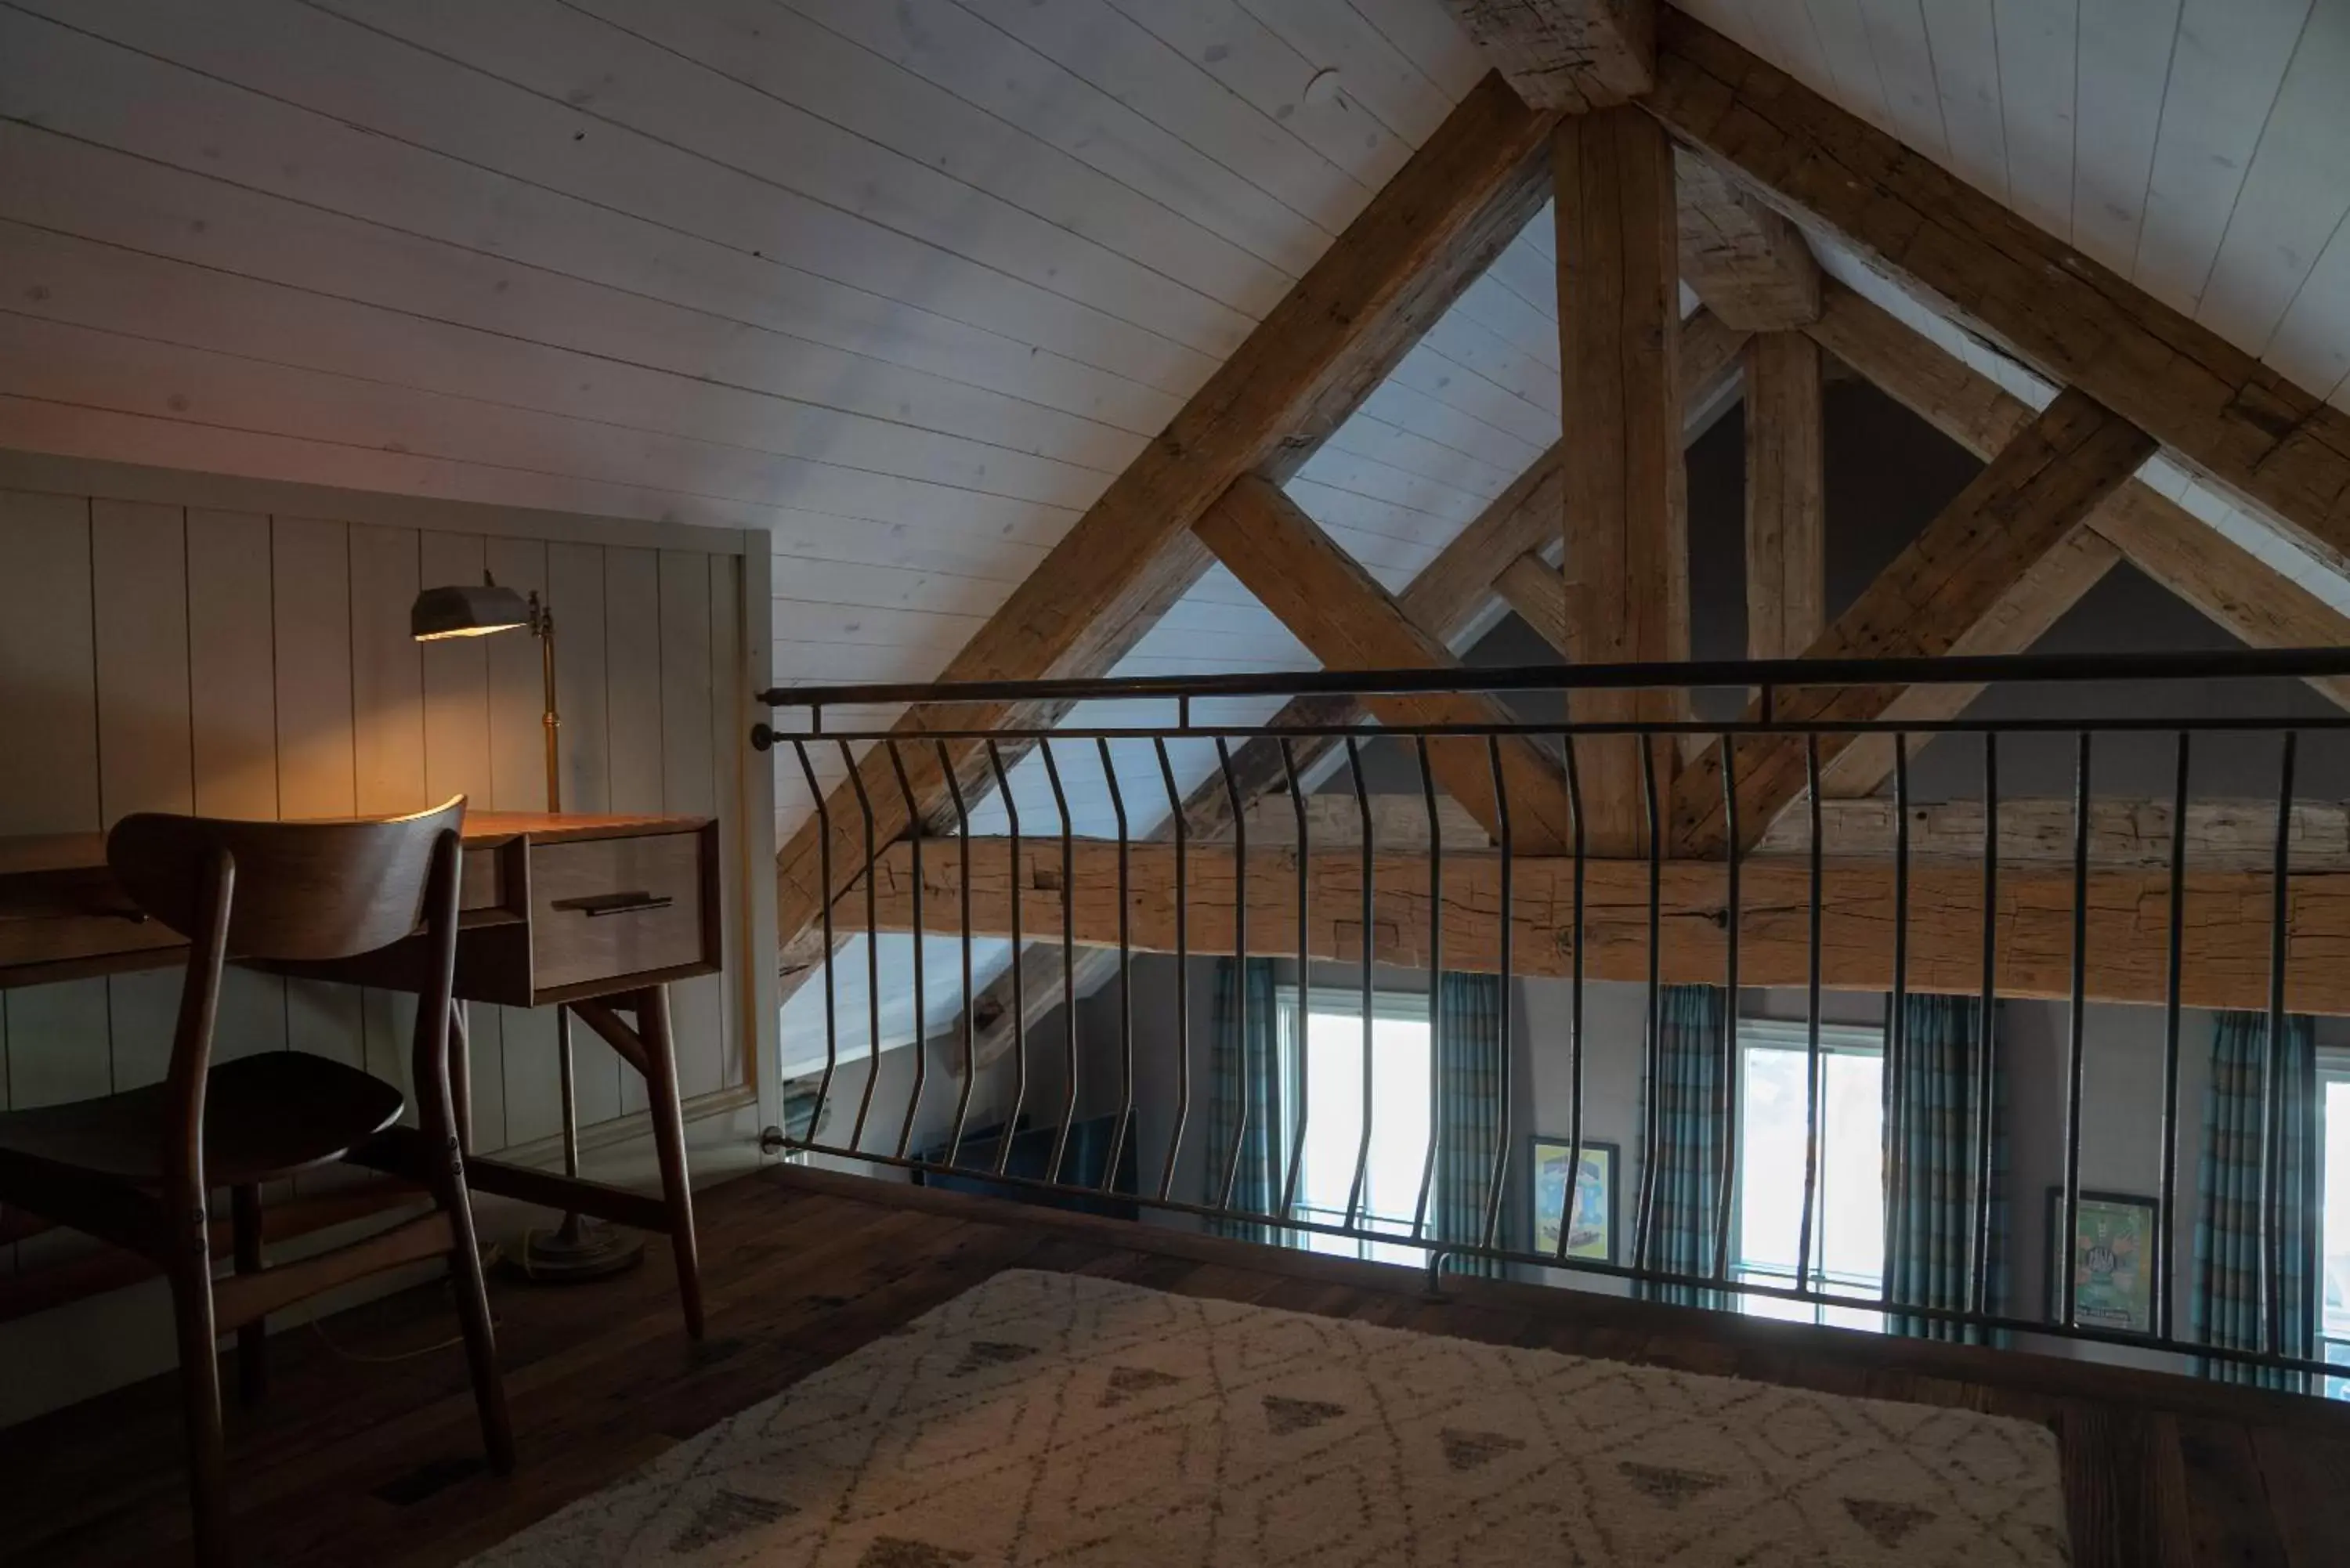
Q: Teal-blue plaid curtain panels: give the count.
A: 5